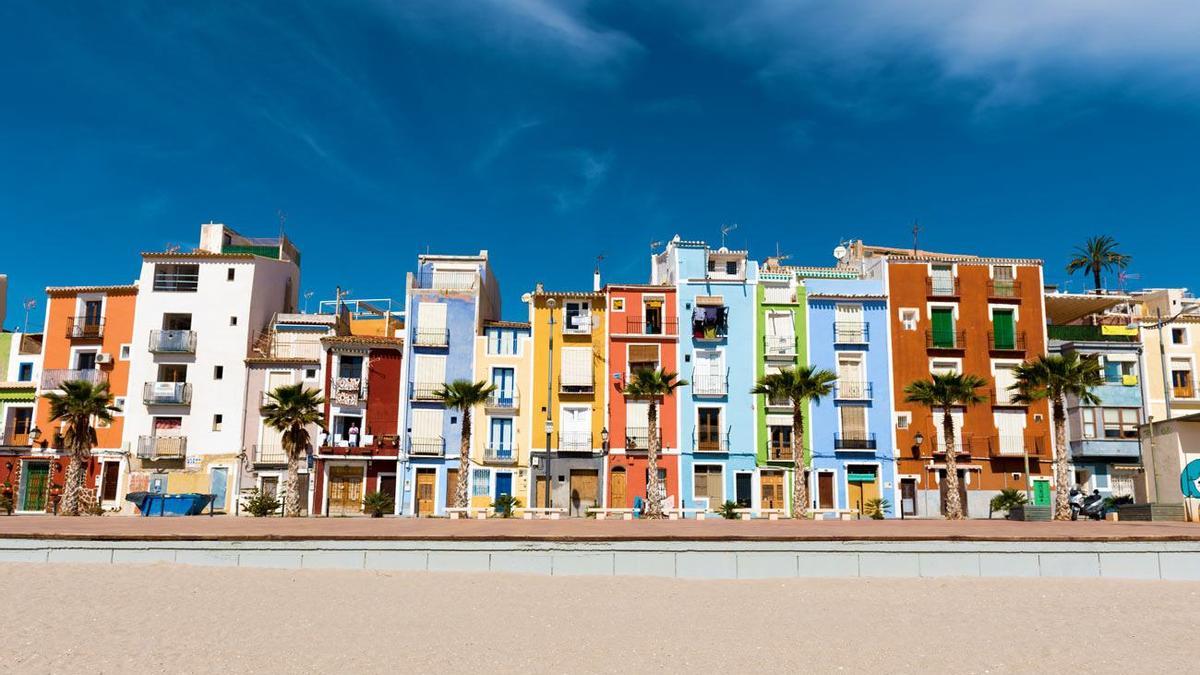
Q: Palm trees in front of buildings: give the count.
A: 7